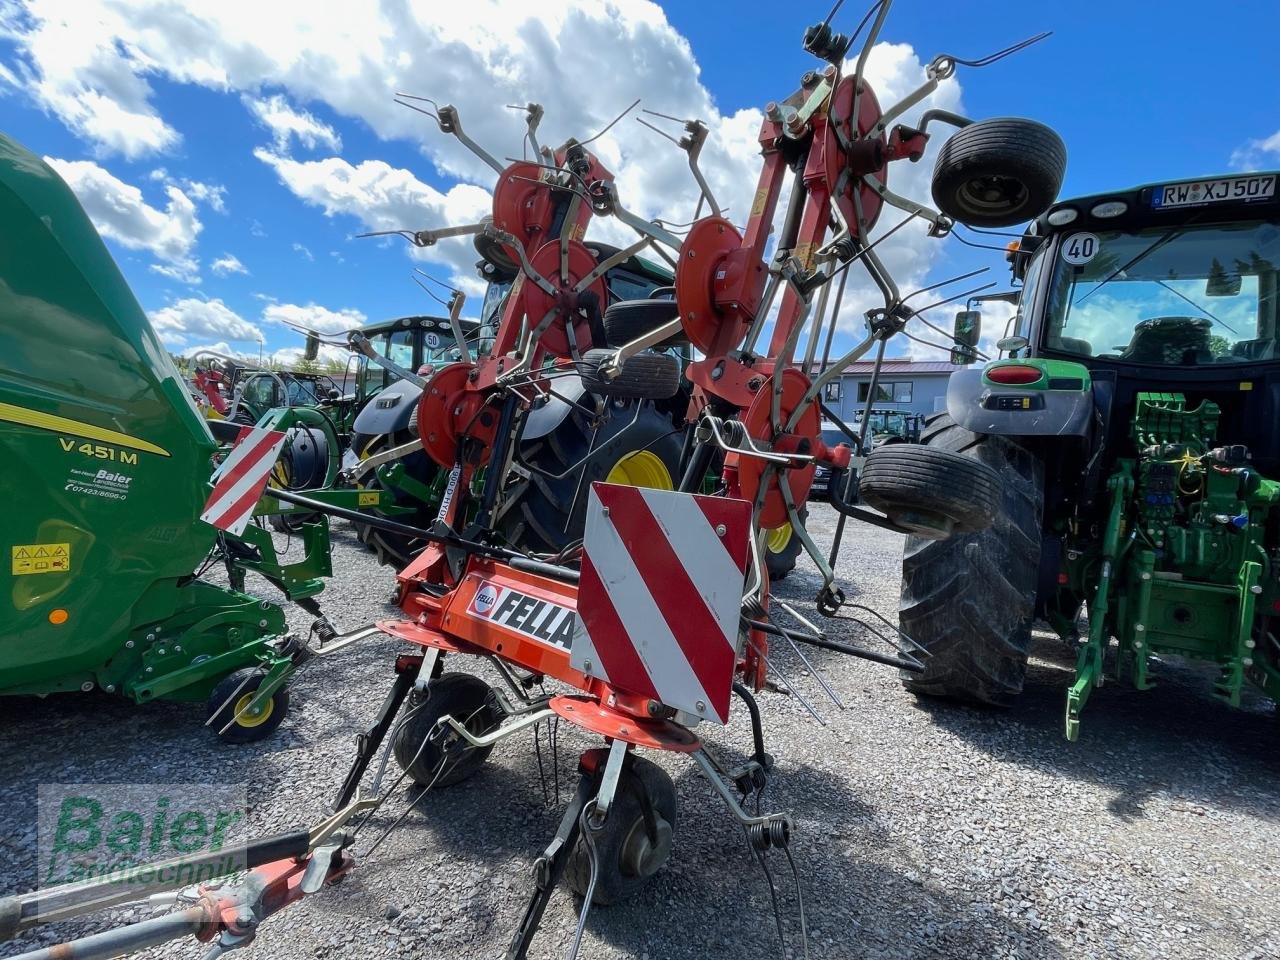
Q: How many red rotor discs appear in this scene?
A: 8